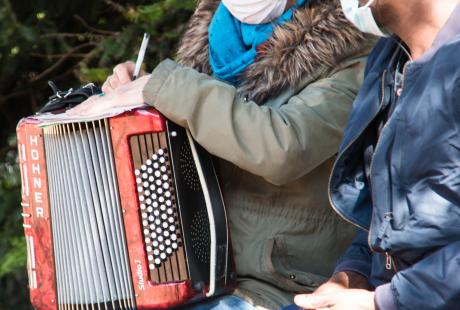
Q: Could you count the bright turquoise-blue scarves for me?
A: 1